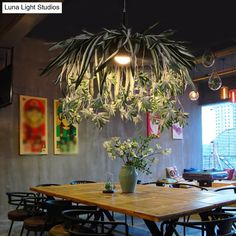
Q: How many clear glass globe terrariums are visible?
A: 2